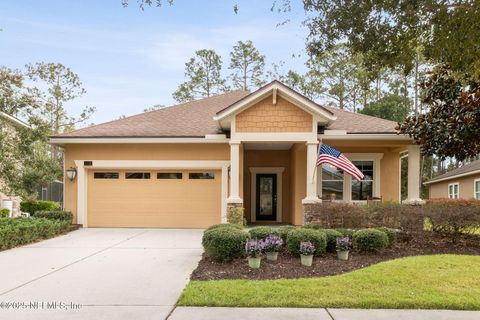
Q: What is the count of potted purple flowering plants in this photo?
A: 4